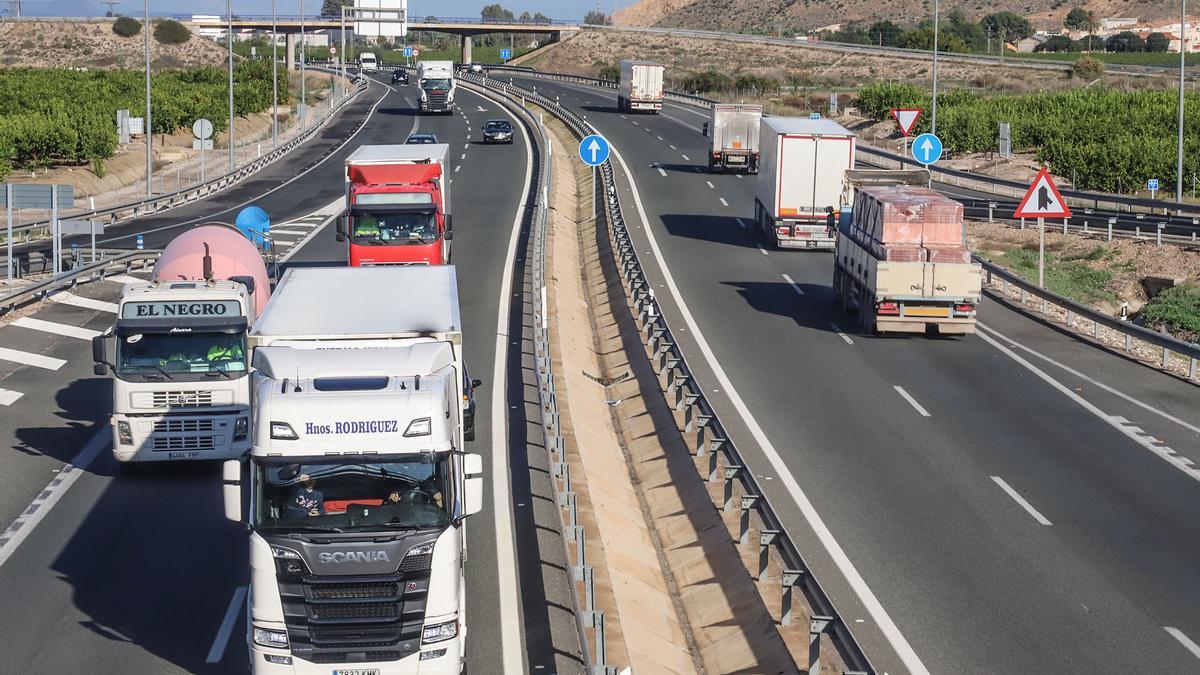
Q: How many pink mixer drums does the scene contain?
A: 1